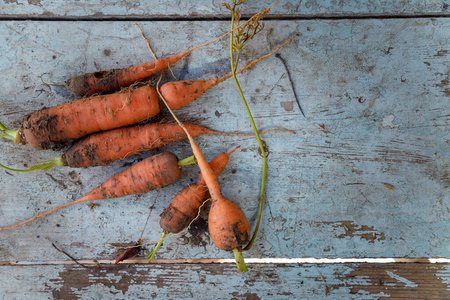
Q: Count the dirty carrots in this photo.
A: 6